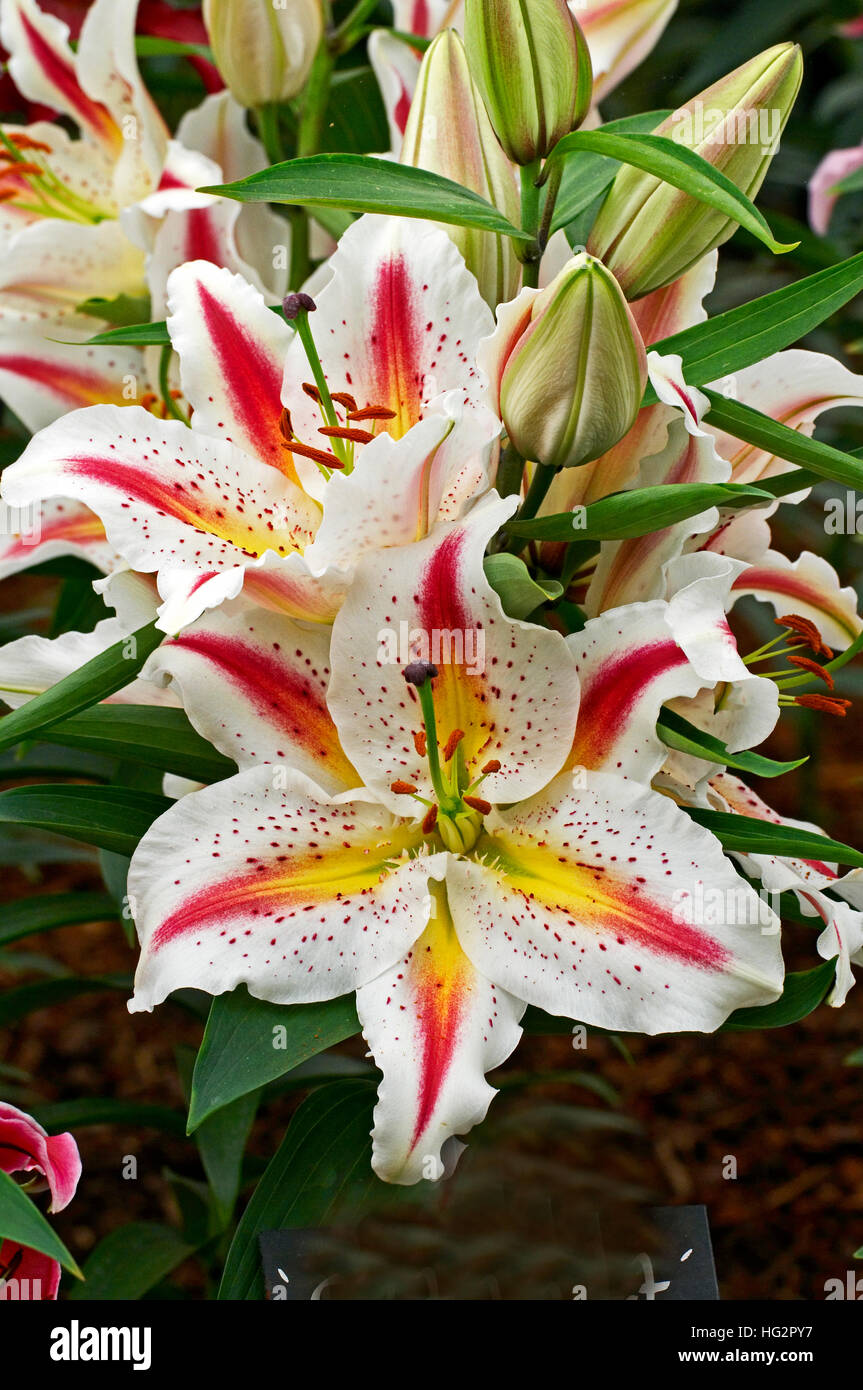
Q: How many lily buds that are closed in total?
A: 5